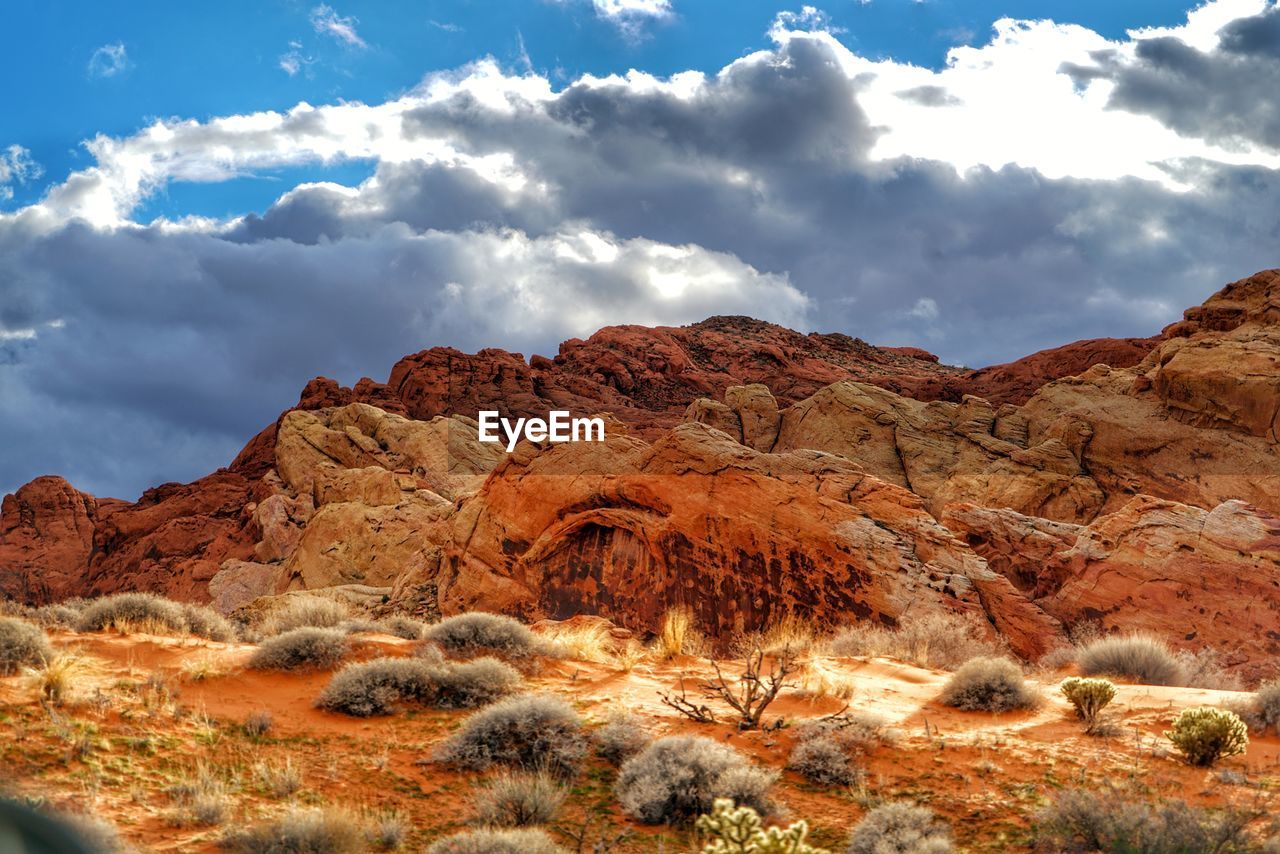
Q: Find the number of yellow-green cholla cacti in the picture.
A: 3